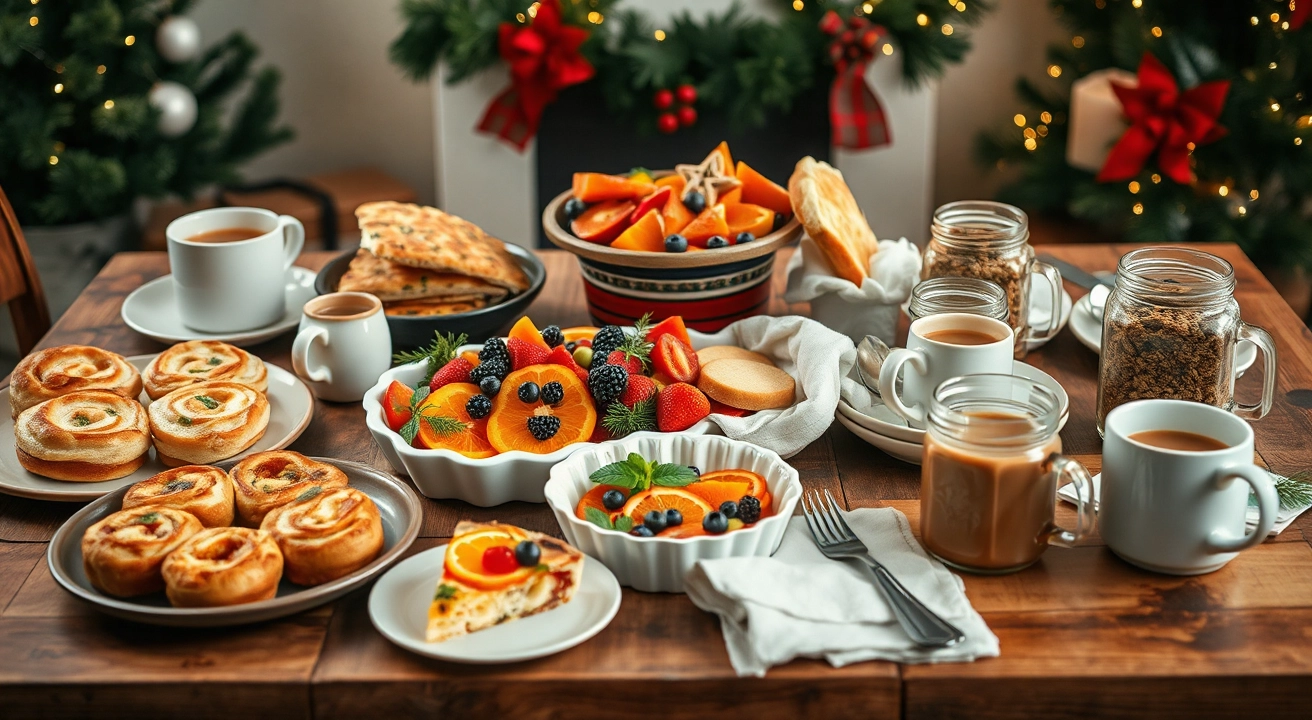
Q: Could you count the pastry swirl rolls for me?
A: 9